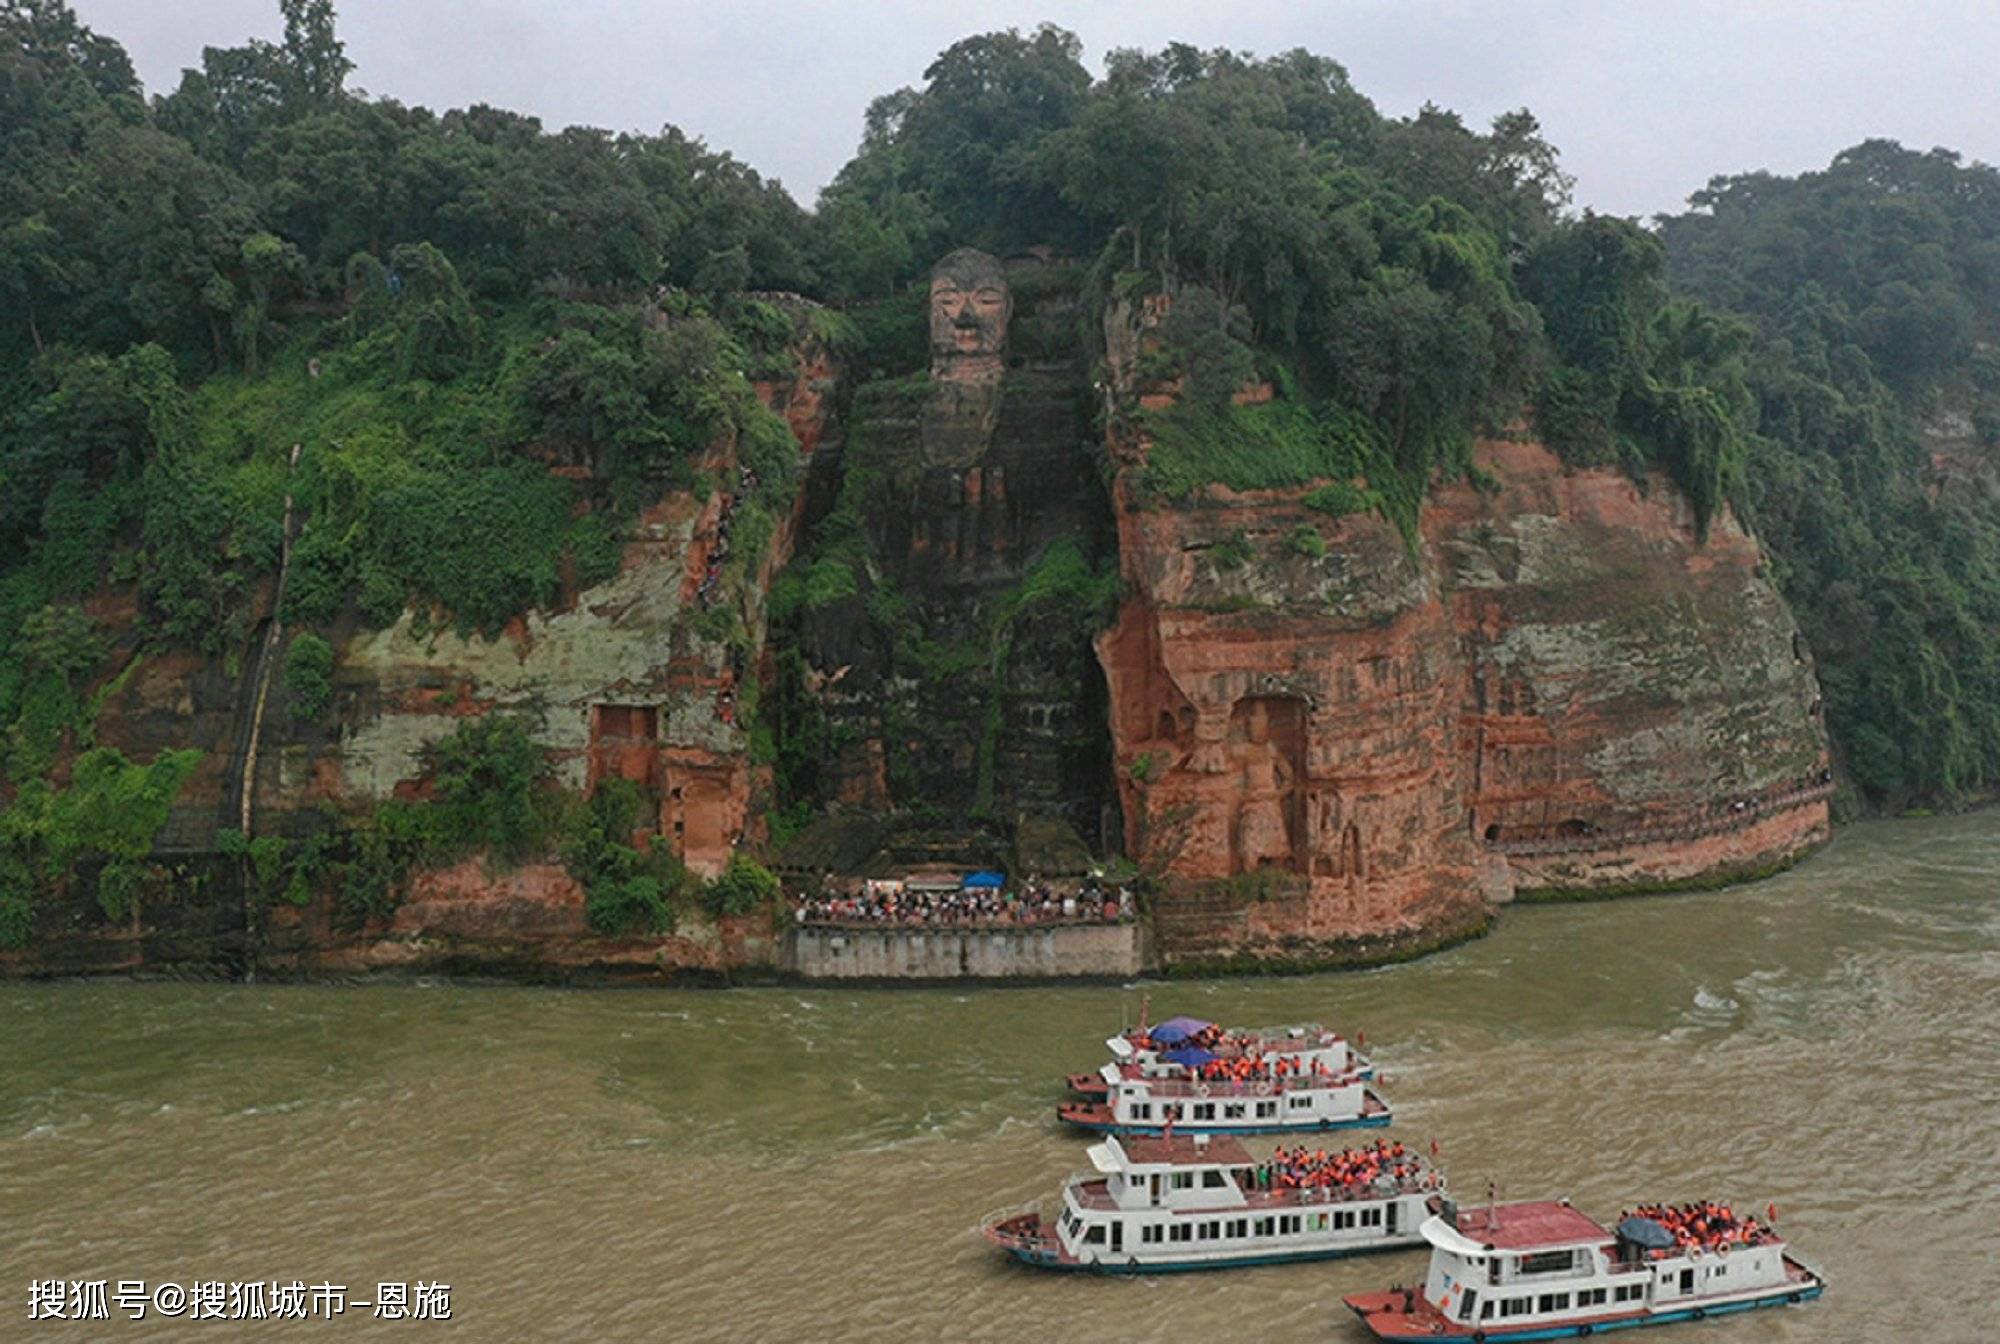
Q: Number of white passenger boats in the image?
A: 4